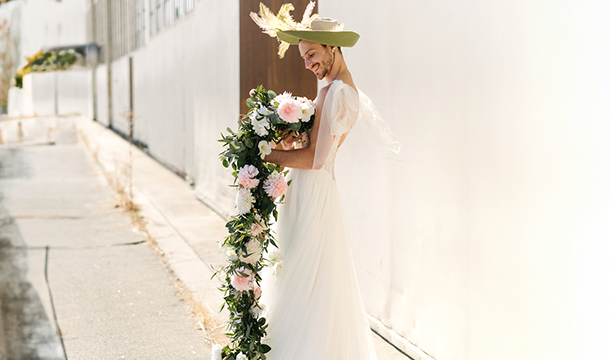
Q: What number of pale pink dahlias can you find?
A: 4